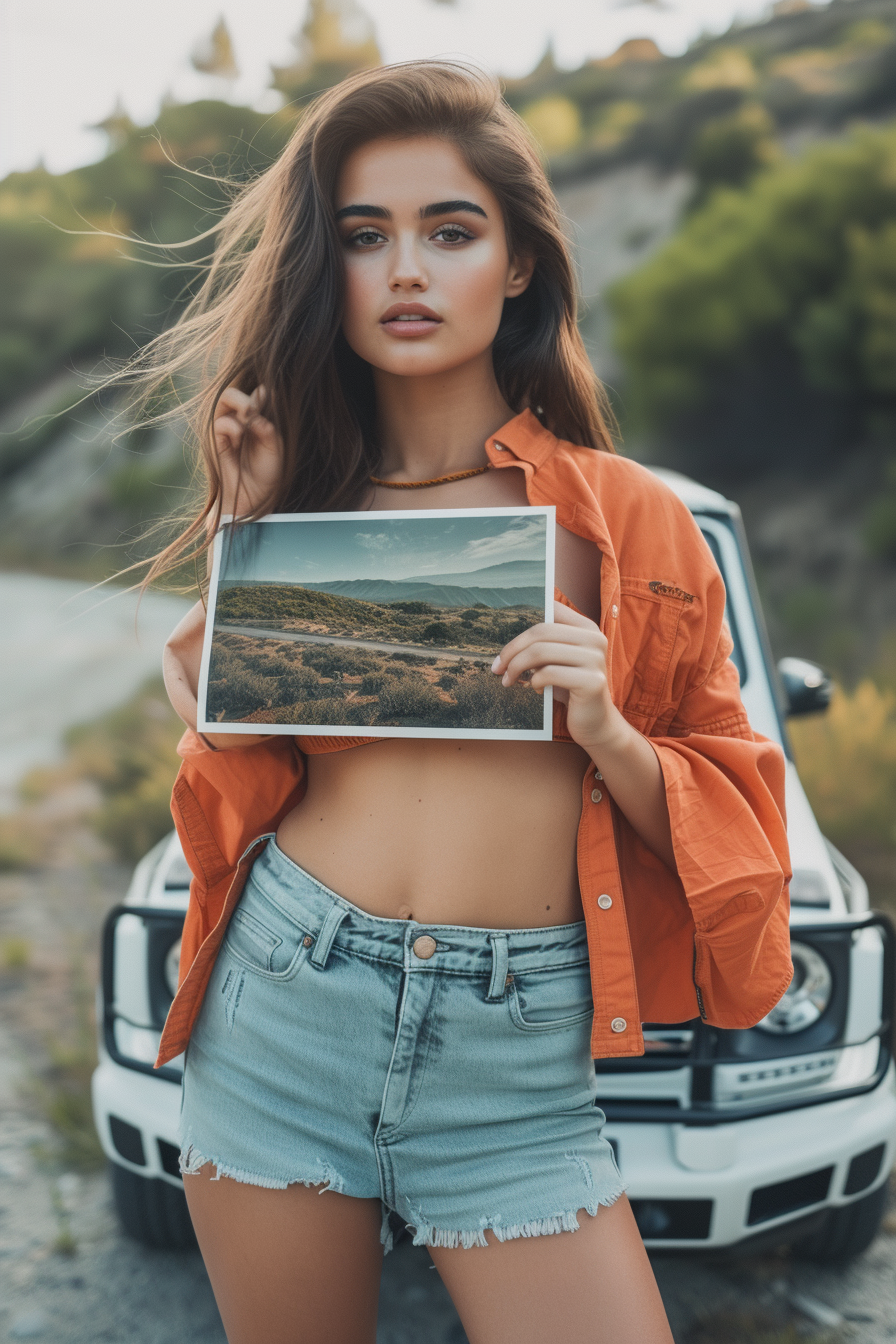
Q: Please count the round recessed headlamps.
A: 2